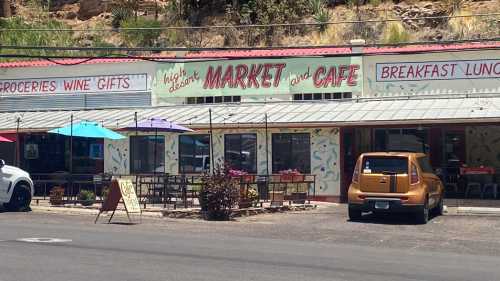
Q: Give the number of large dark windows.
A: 4